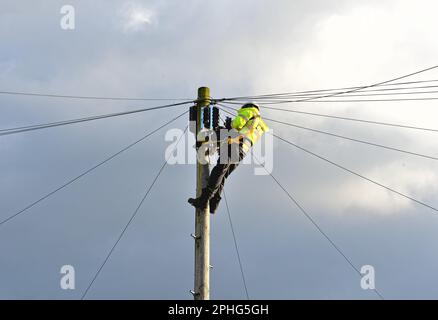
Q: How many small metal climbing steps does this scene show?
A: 3